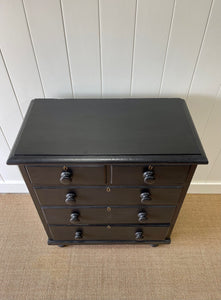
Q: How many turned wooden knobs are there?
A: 8